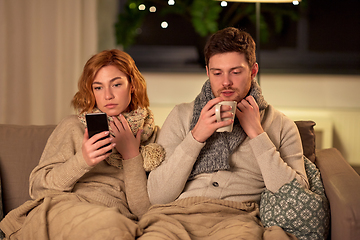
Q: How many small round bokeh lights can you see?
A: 6